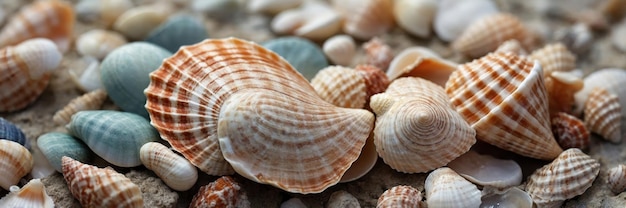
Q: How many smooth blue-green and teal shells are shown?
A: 5